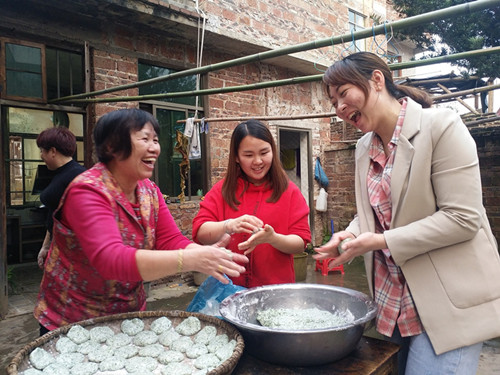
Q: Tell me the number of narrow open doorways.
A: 1